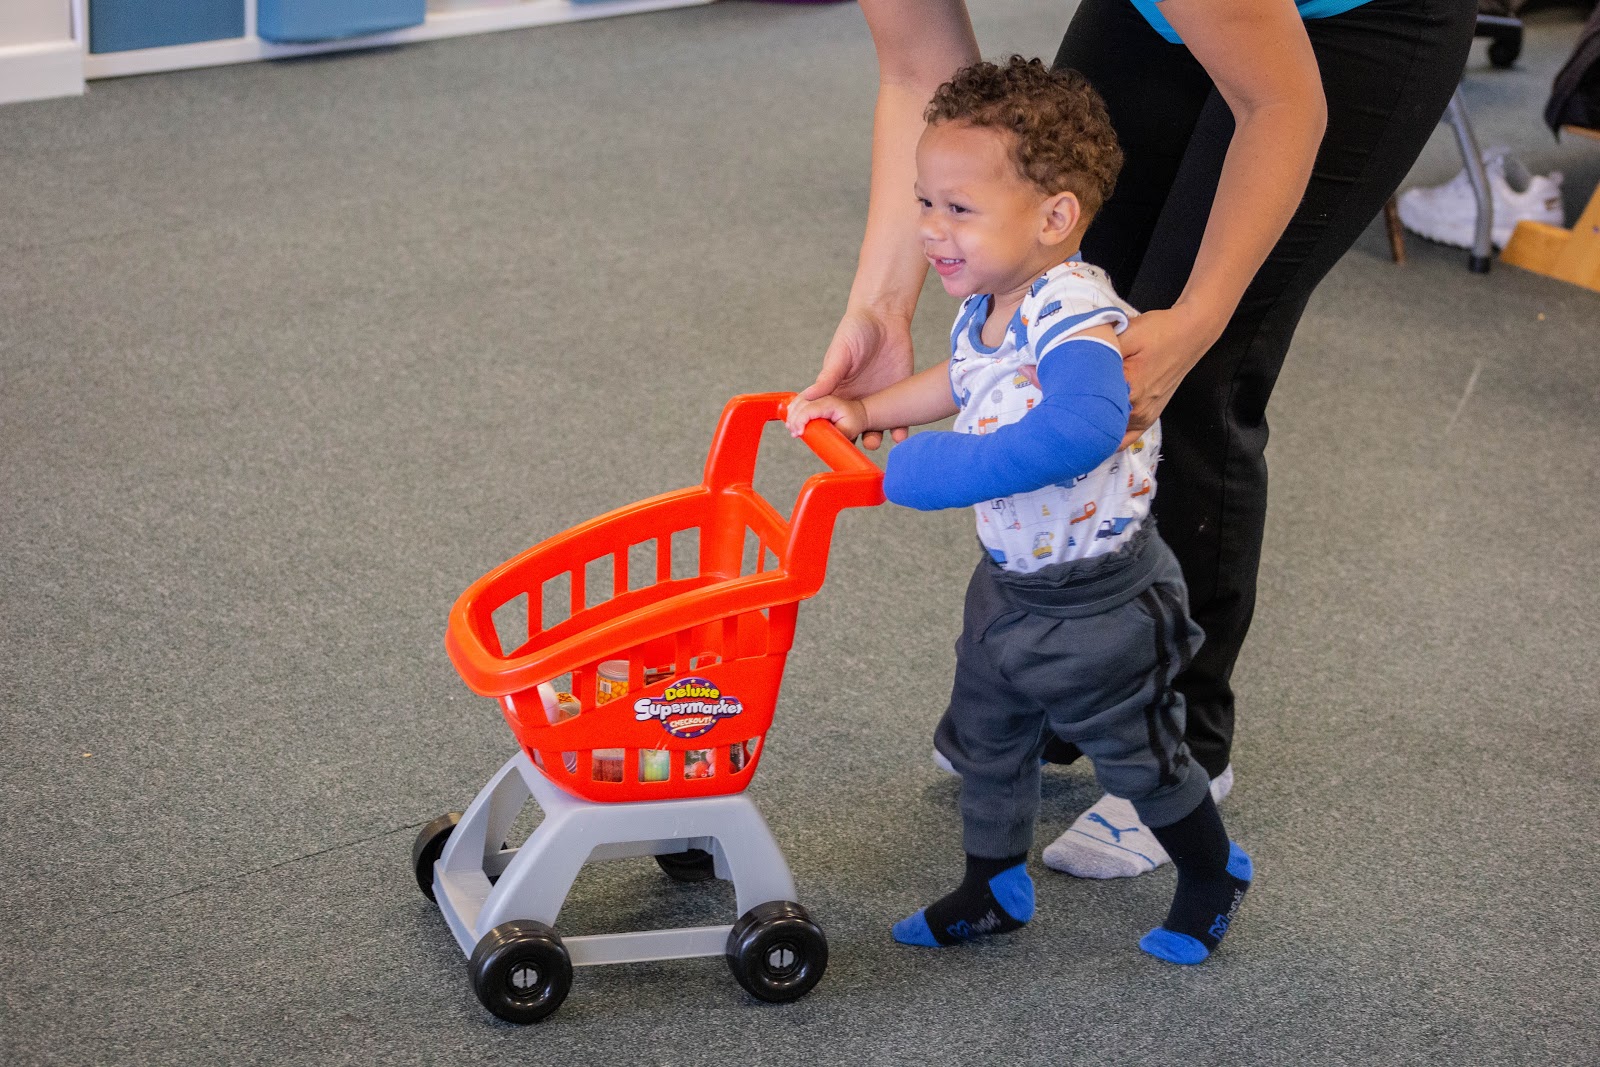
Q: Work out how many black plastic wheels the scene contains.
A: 4